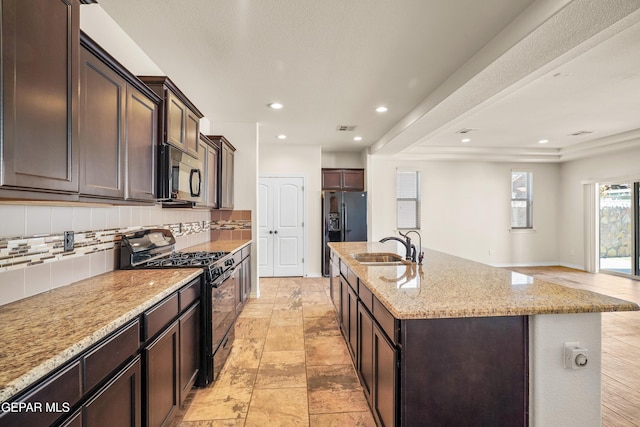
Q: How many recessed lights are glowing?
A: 6